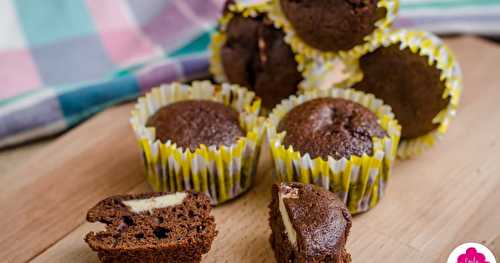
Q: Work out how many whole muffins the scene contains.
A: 5